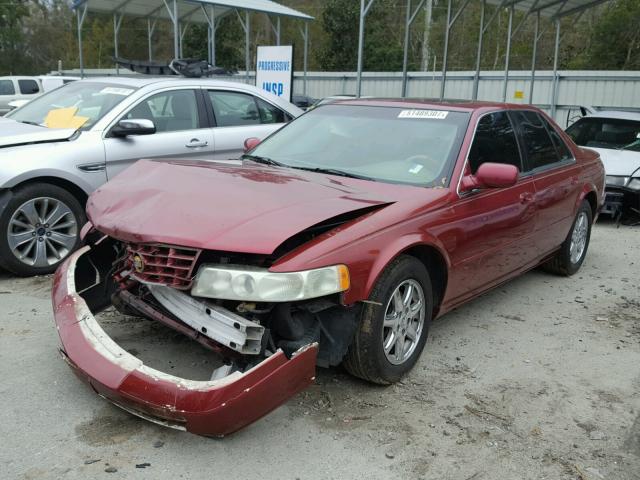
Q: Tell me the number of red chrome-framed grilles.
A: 1